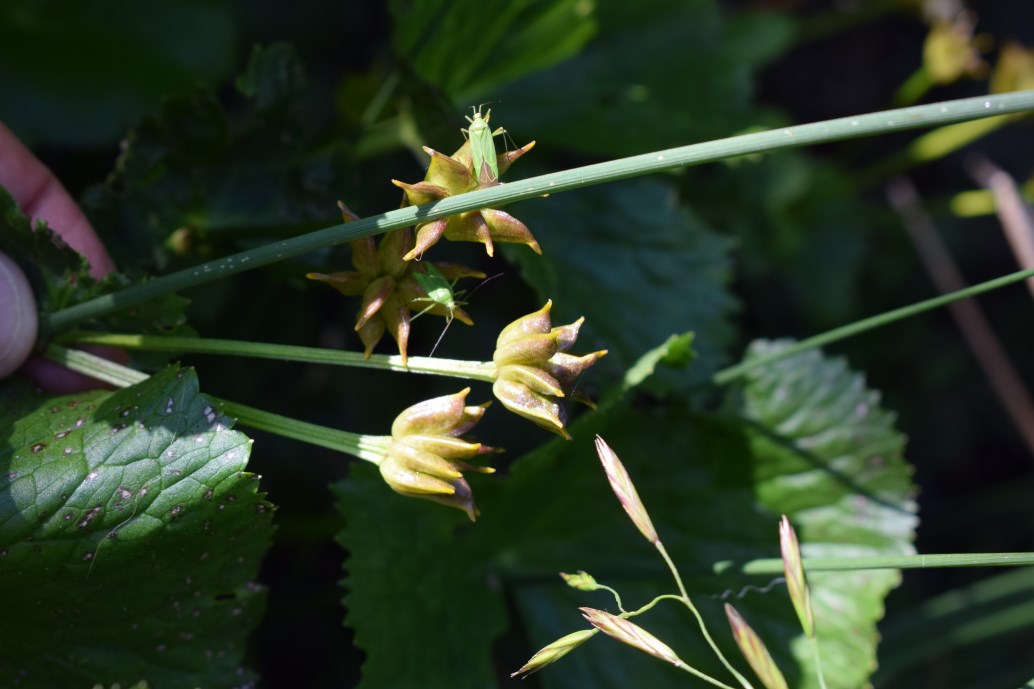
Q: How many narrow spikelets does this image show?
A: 5